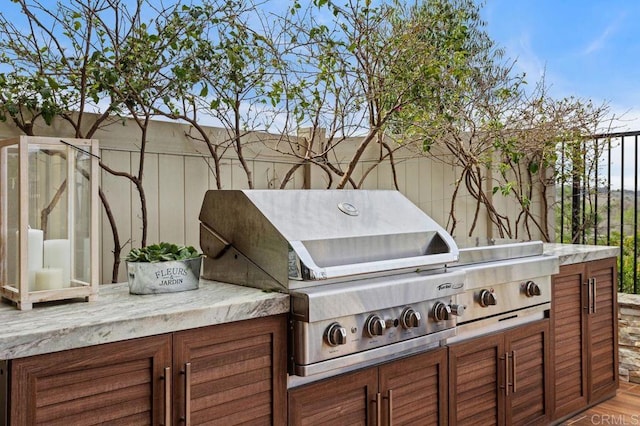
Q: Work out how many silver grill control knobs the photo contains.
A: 6